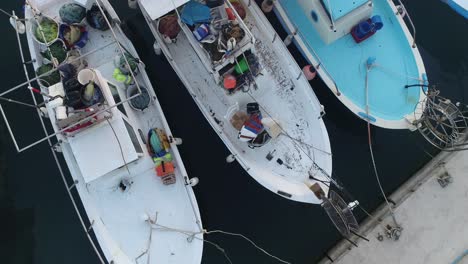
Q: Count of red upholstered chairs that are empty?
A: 0